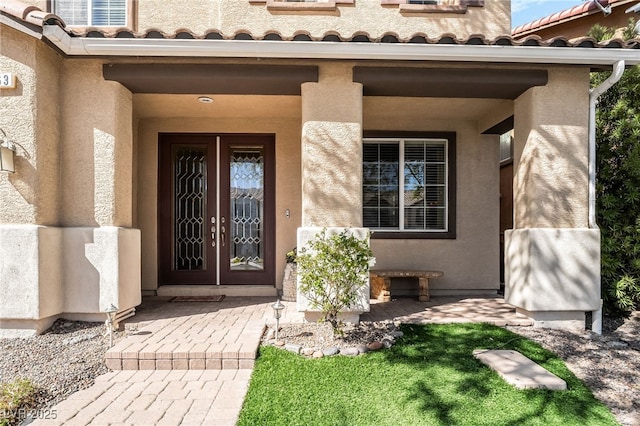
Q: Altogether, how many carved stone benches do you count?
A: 1